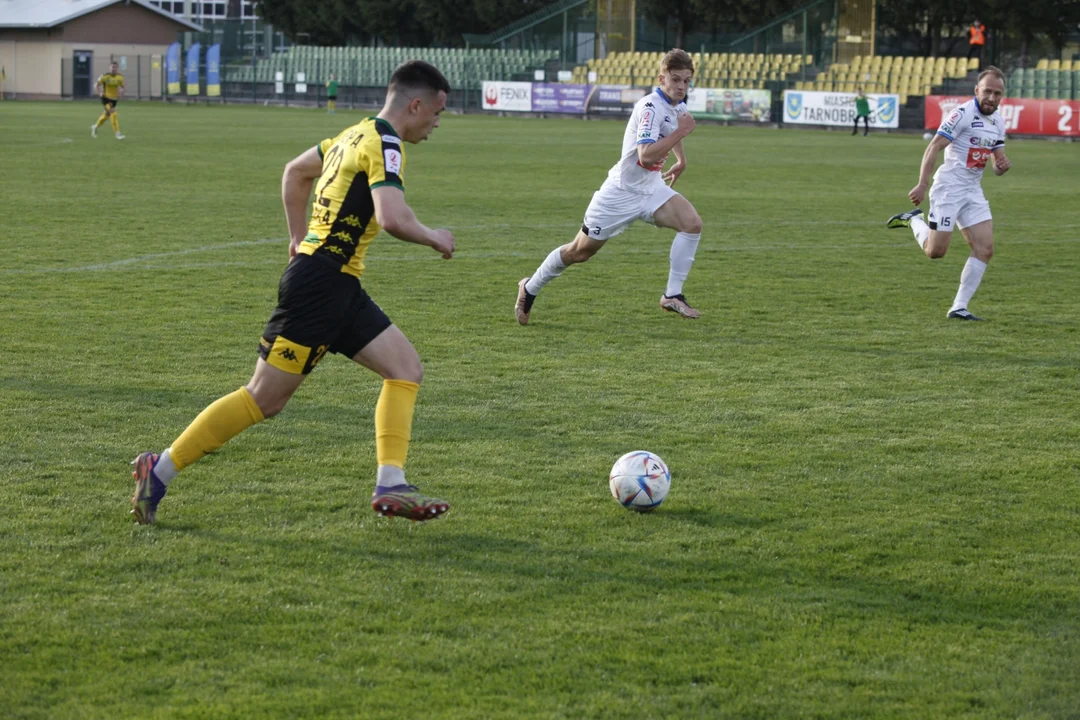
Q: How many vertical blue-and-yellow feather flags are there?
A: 3